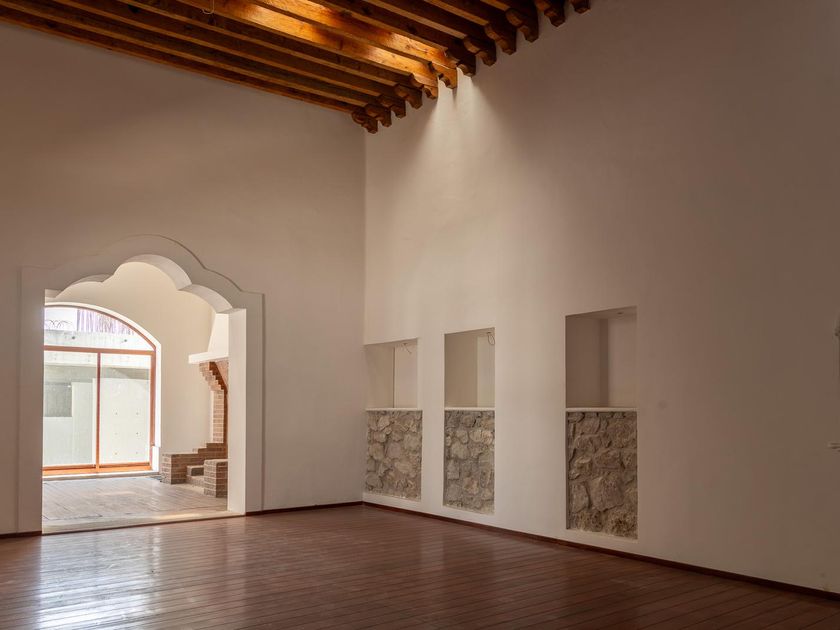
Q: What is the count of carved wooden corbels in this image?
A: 12